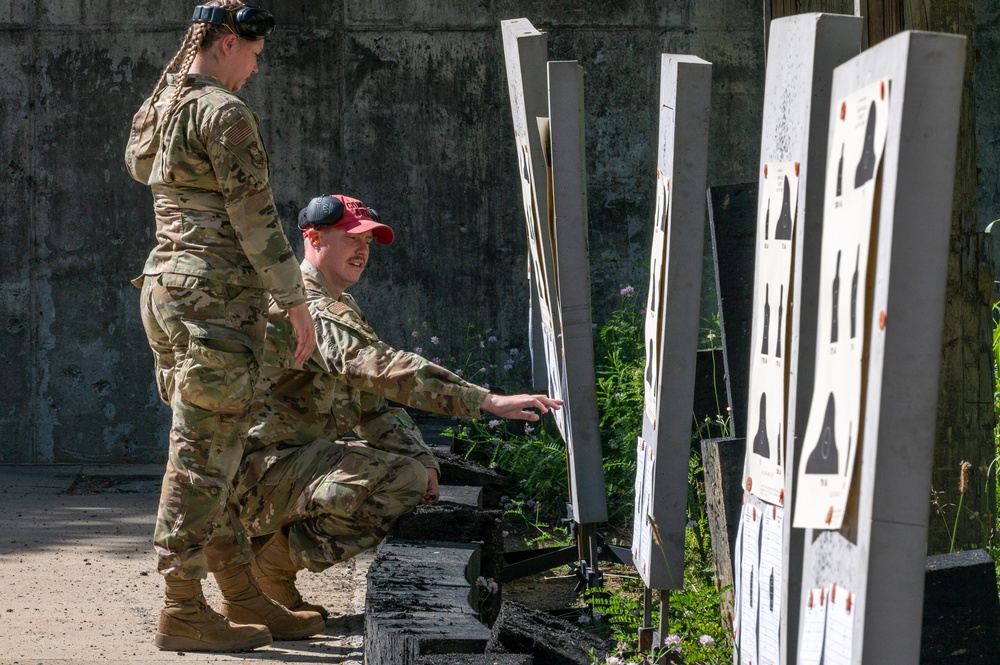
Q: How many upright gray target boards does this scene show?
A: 5